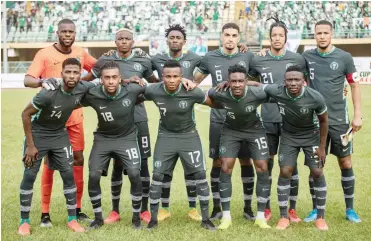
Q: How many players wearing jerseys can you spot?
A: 11